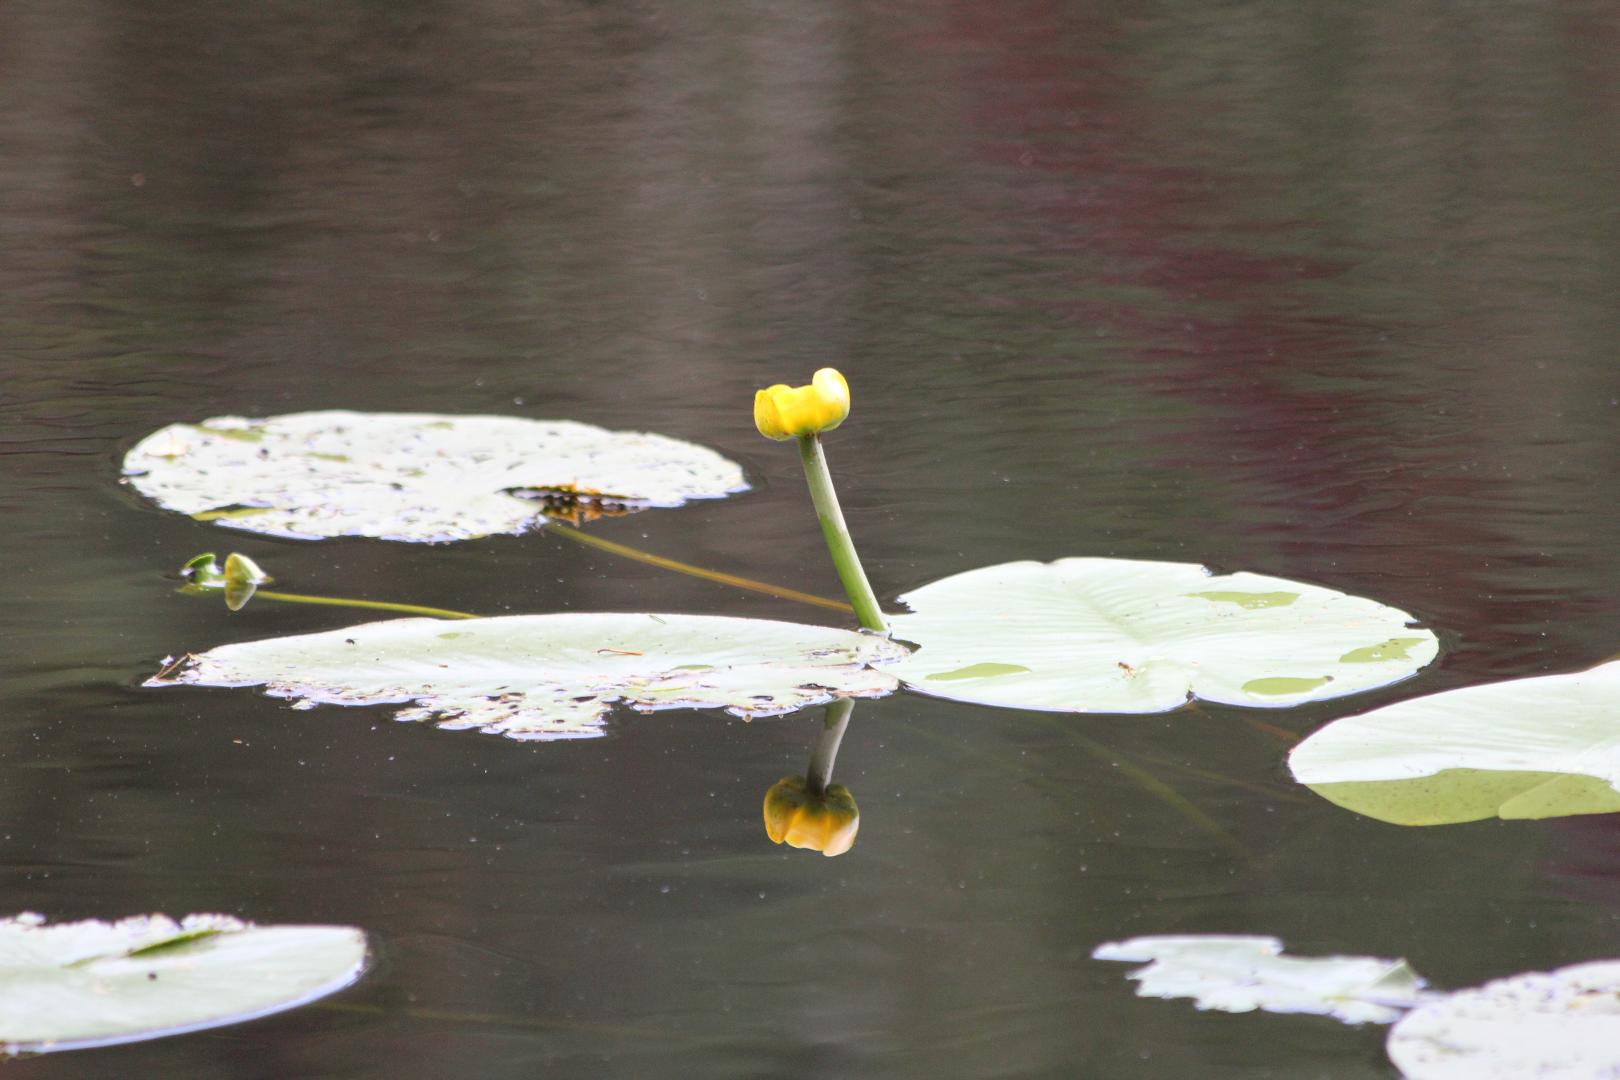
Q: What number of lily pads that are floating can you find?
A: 7